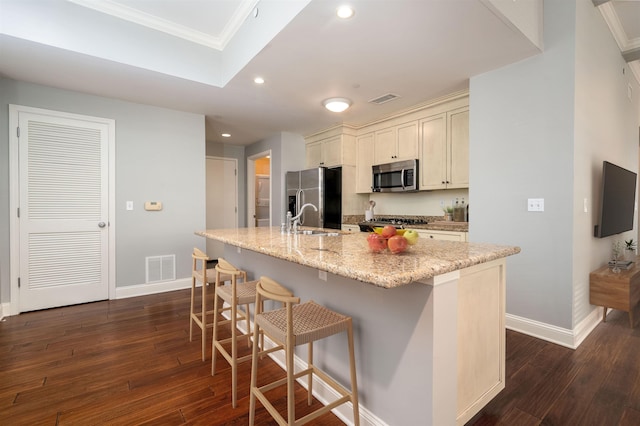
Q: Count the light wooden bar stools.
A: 3